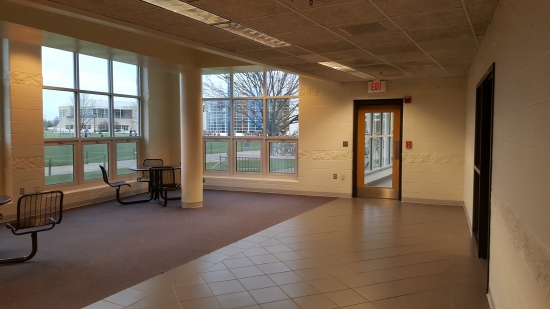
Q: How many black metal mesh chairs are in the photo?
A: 4